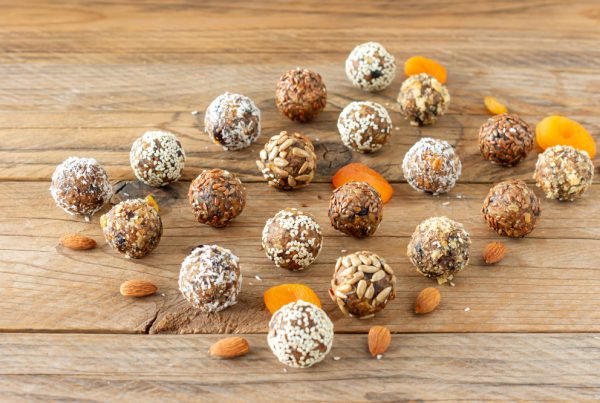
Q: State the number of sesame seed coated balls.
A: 5